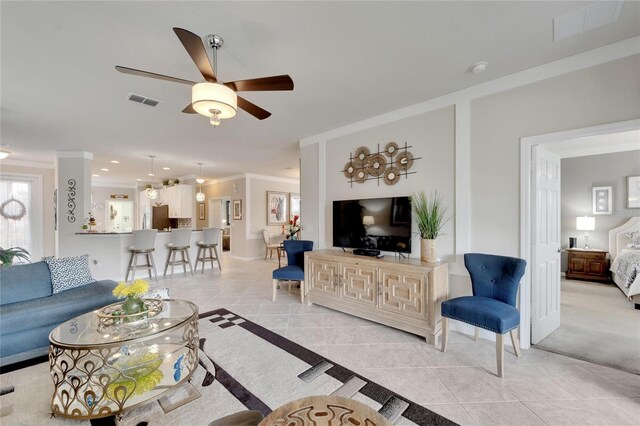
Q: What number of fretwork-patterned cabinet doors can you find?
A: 3